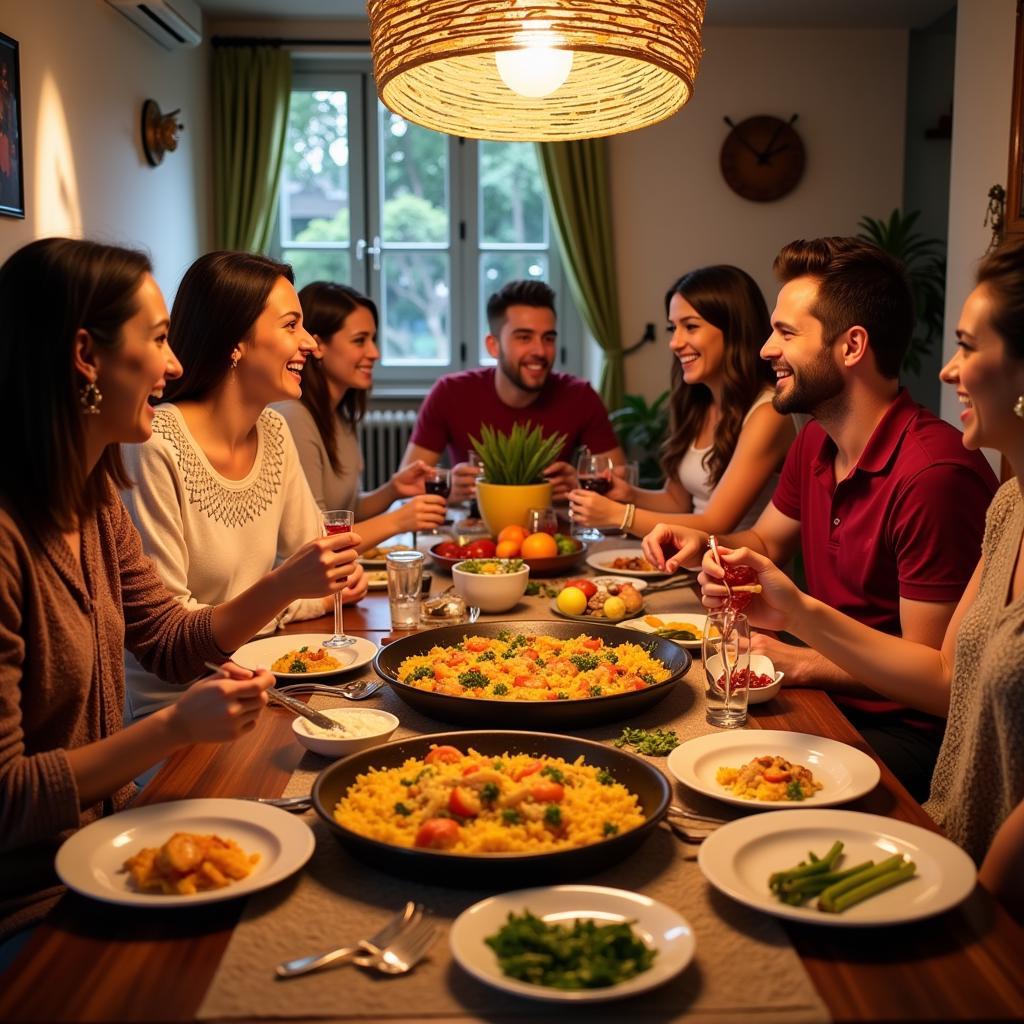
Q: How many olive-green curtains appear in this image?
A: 2